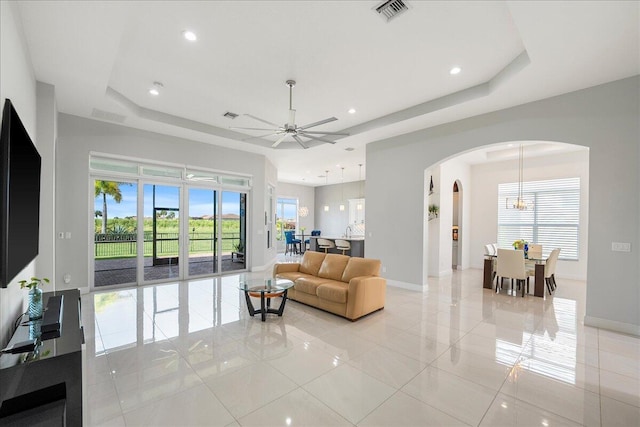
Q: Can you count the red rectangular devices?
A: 0